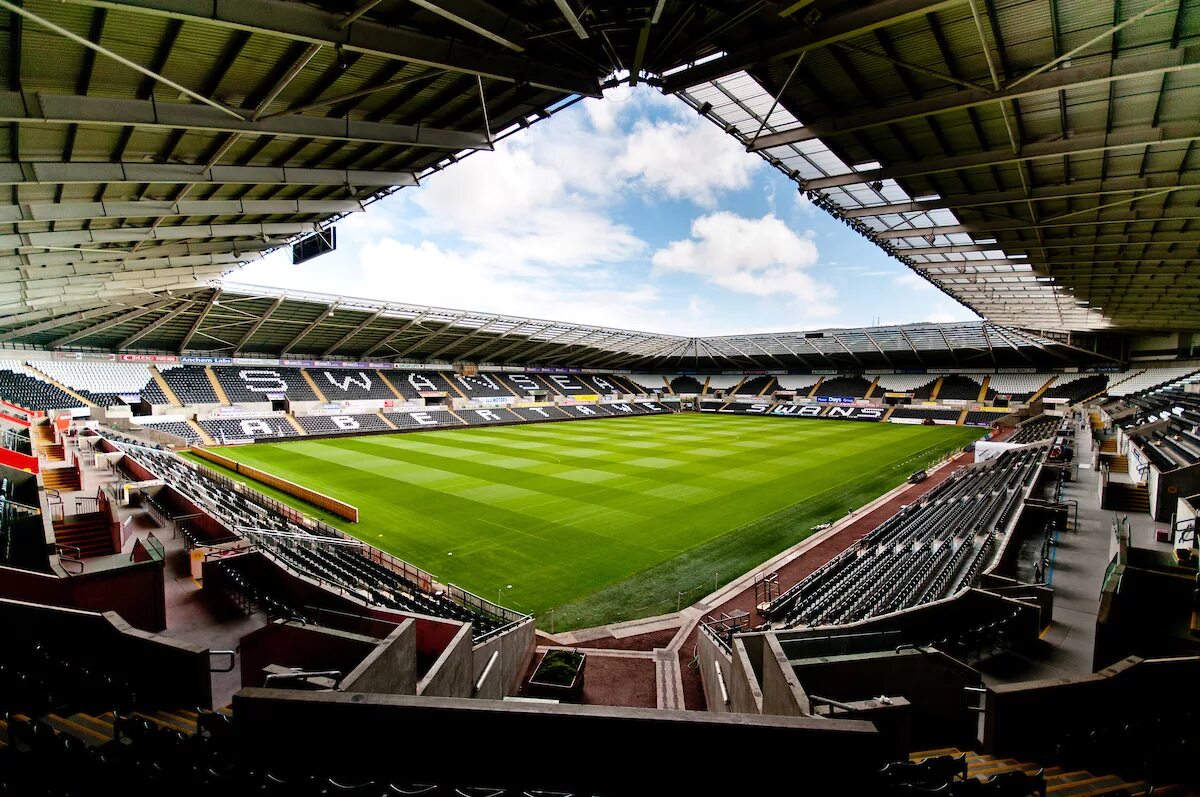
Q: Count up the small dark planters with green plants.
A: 1